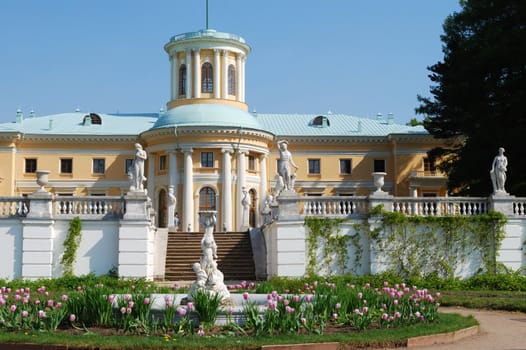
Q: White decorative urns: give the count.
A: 2